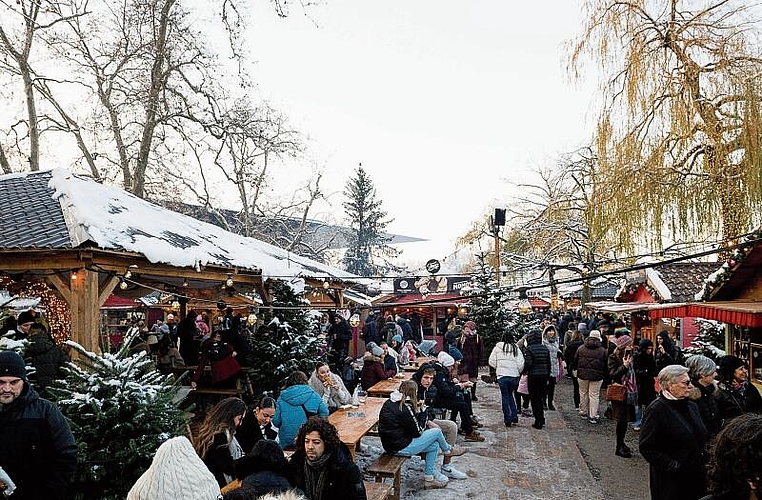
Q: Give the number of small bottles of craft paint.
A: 0